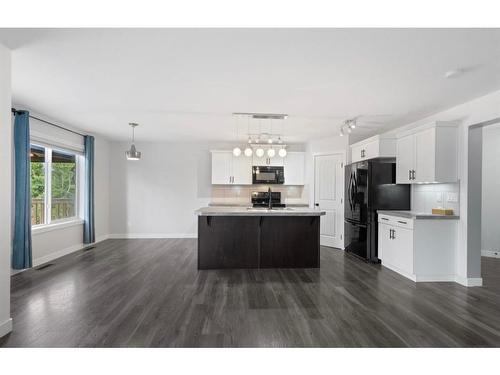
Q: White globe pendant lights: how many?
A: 5